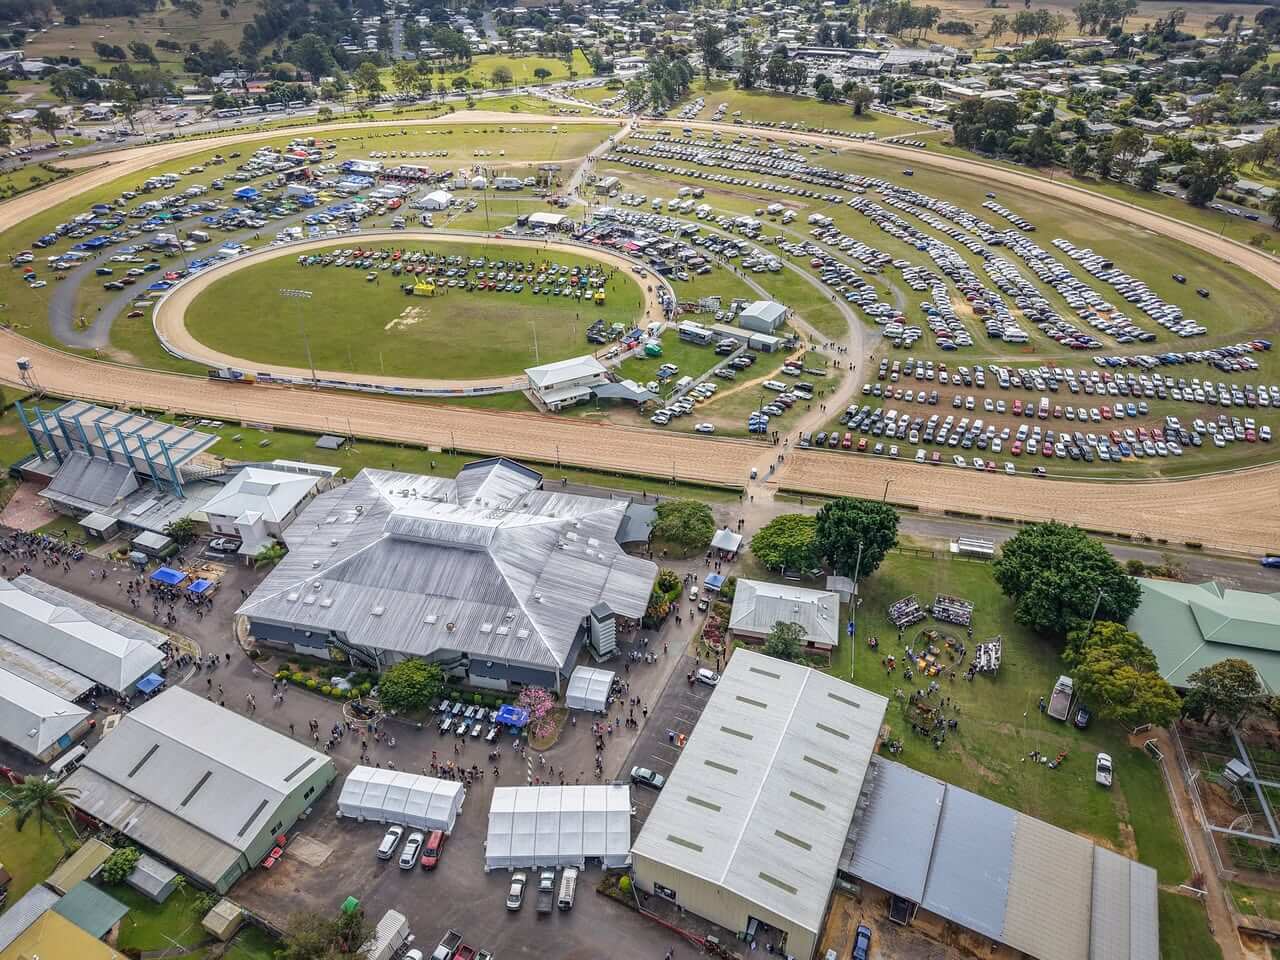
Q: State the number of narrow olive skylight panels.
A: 12